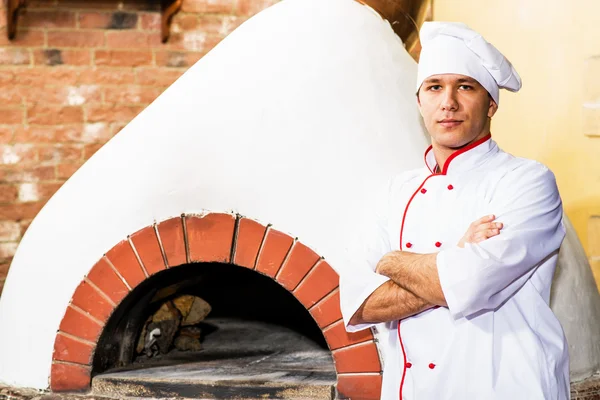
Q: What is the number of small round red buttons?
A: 6